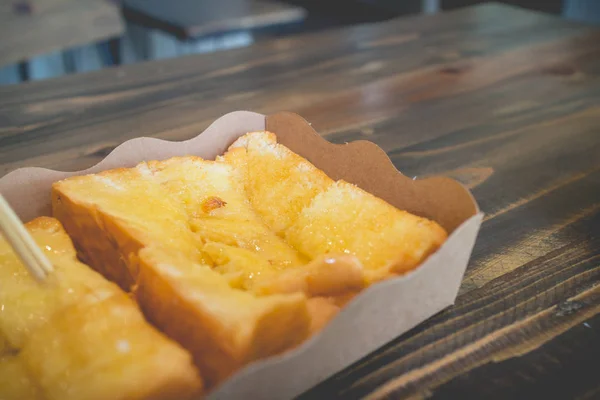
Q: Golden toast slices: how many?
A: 2